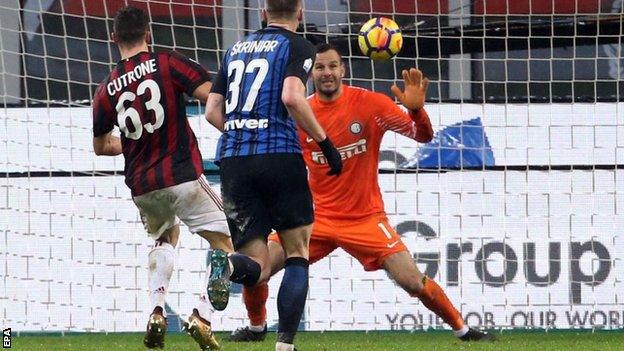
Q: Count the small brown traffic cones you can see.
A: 0